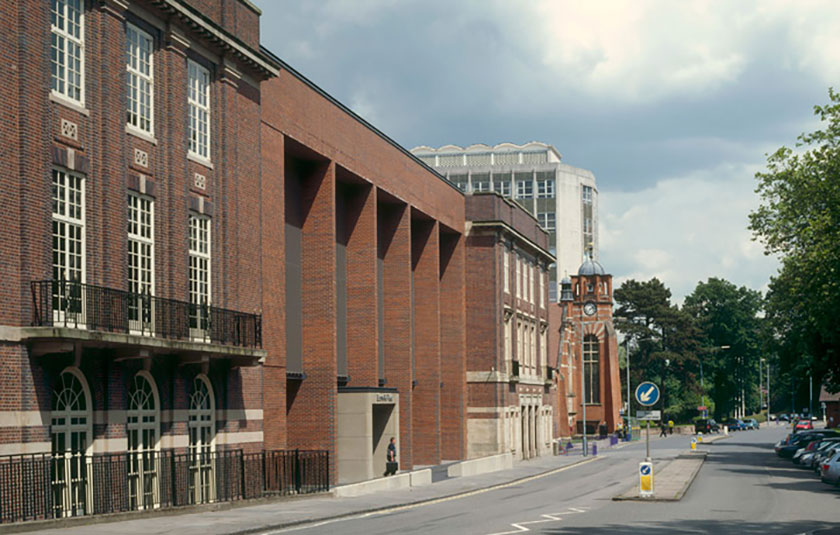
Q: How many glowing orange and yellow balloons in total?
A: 0